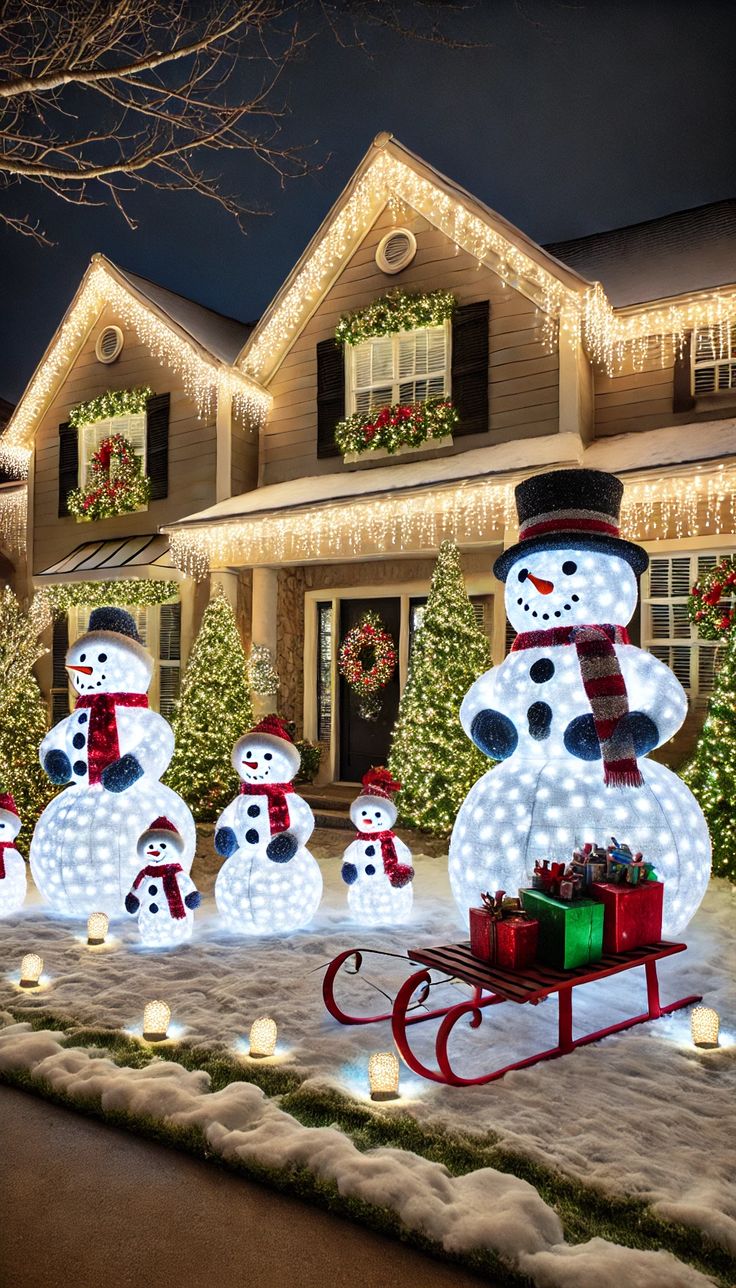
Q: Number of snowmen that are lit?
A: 6